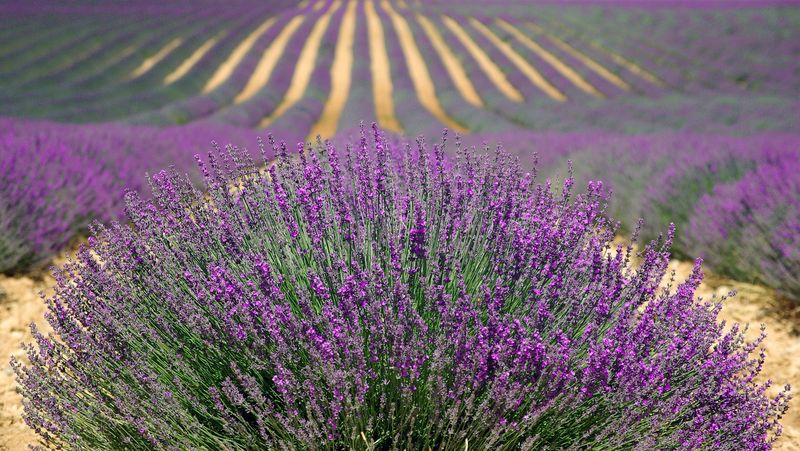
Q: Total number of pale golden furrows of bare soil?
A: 14